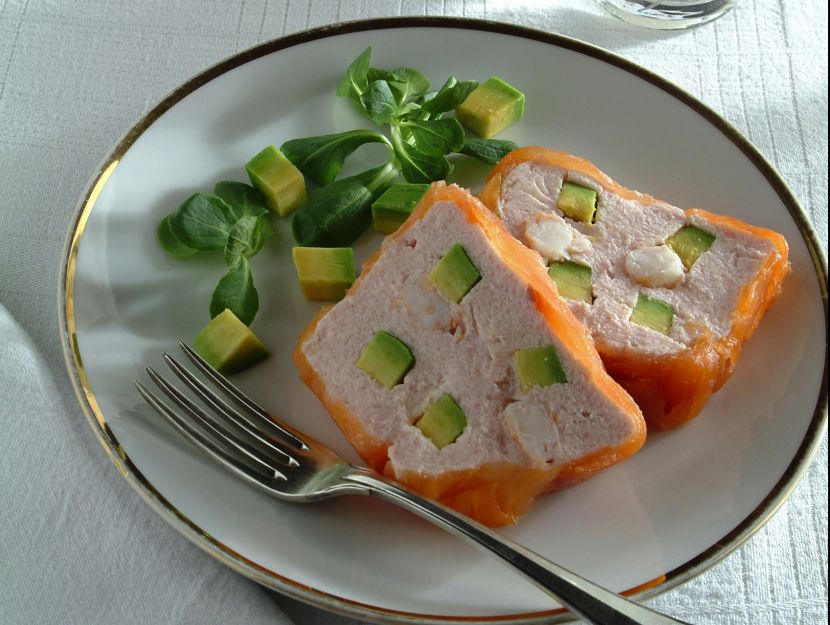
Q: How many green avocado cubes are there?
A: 13